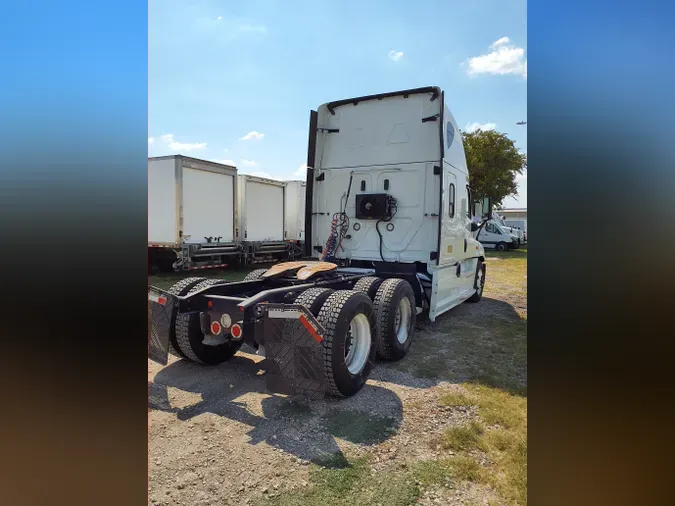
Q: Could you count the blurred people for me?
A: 0